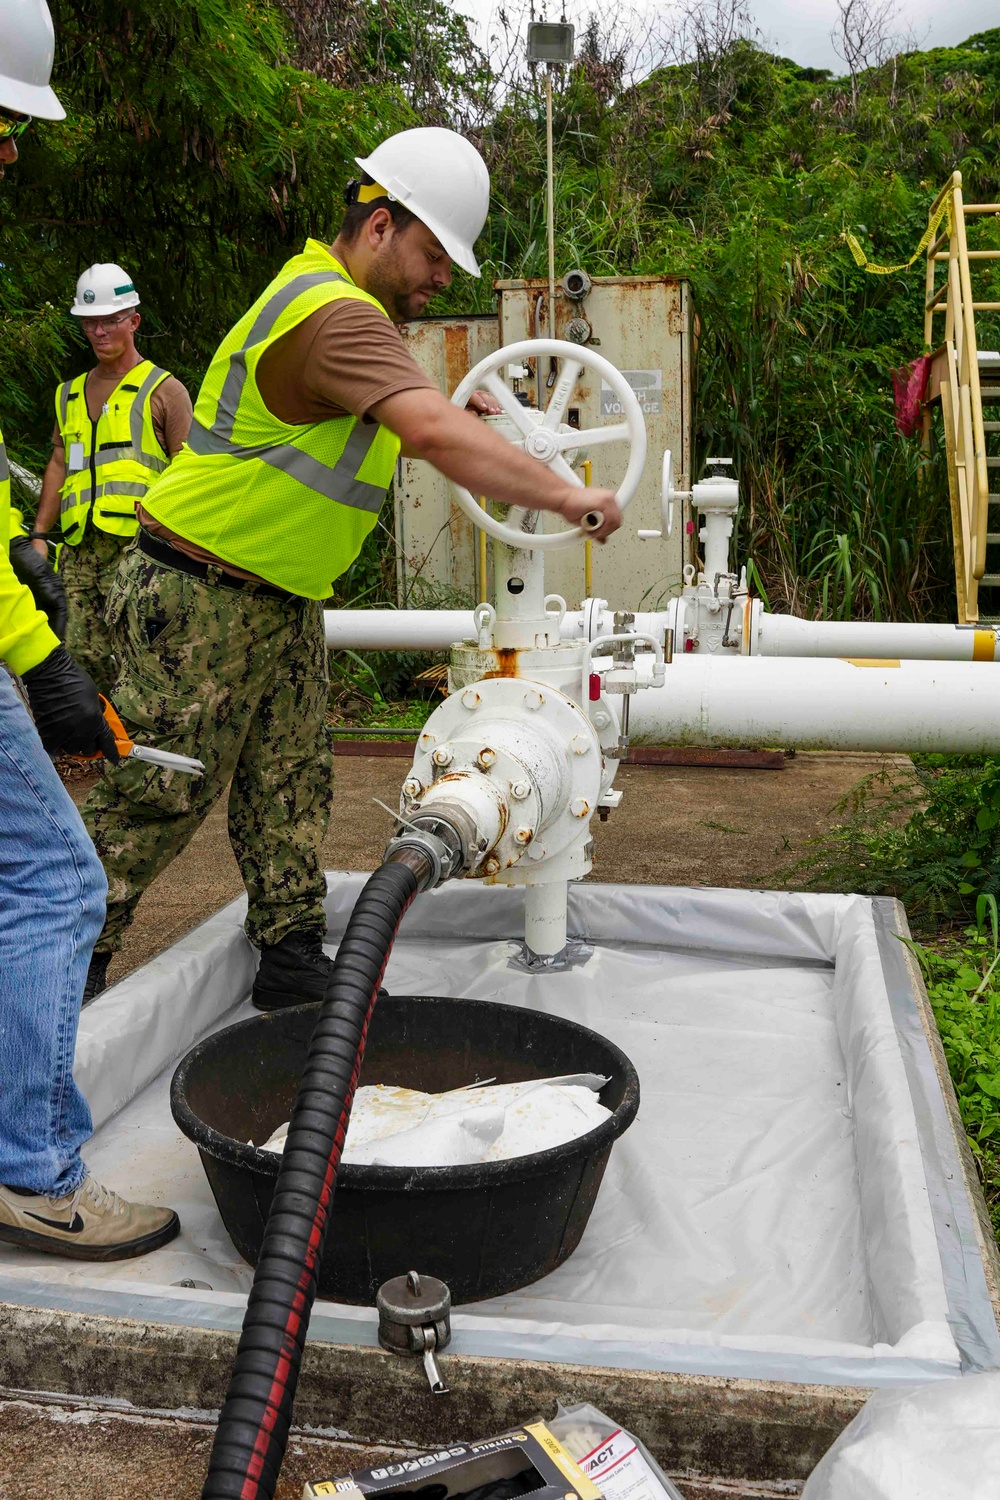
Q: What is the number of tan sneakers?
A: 1